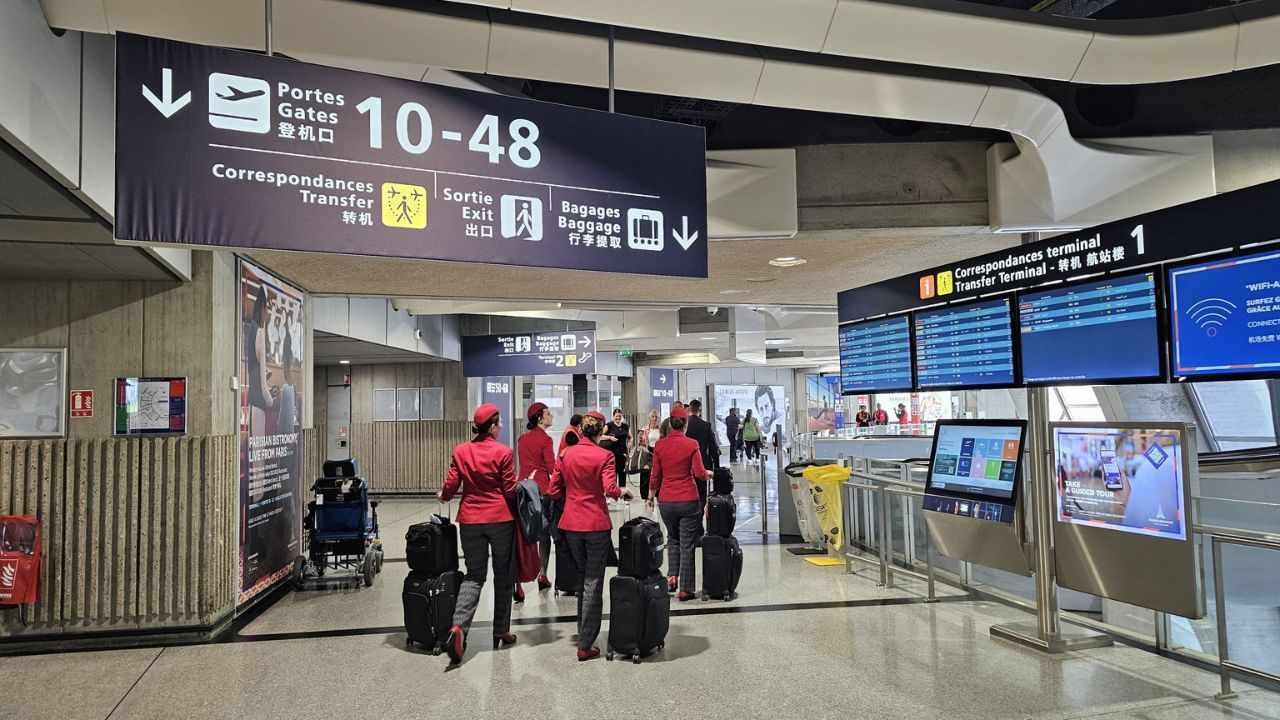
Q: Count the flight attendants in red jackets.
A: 4